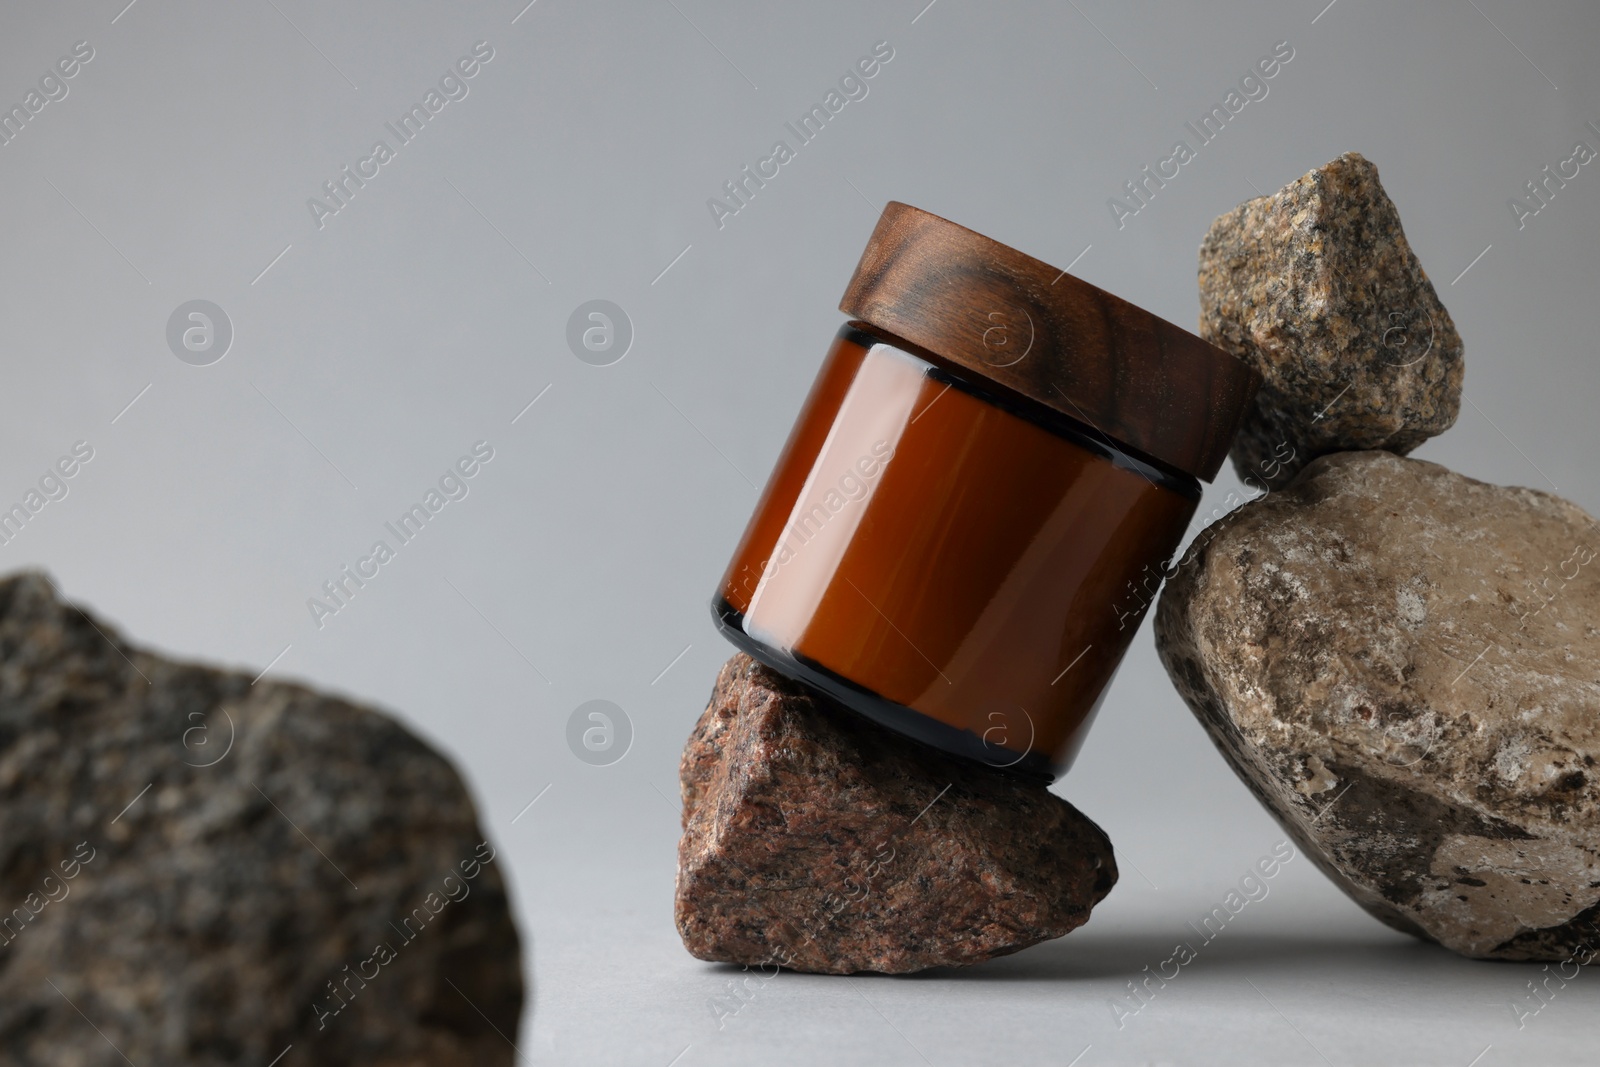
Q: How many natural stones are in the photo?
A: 4